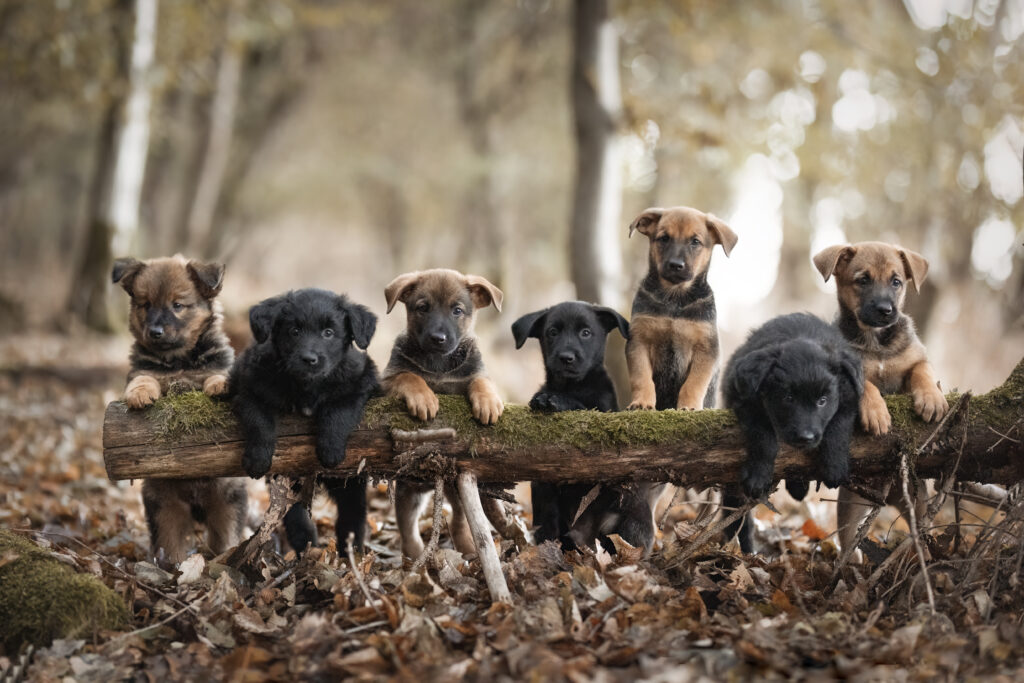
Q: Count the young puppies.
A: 7